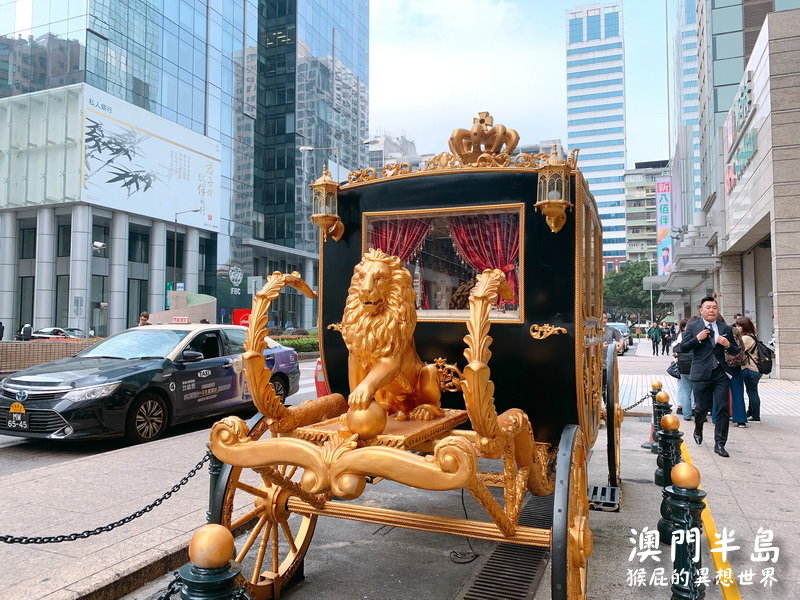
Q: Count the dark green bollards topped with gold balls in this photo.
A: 5